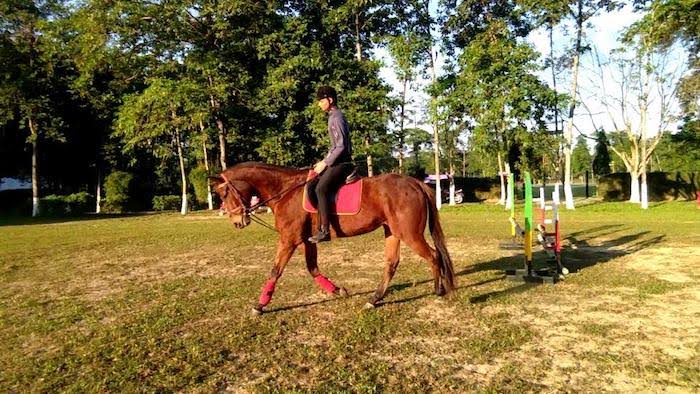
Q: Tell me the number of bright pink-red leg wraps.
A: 2